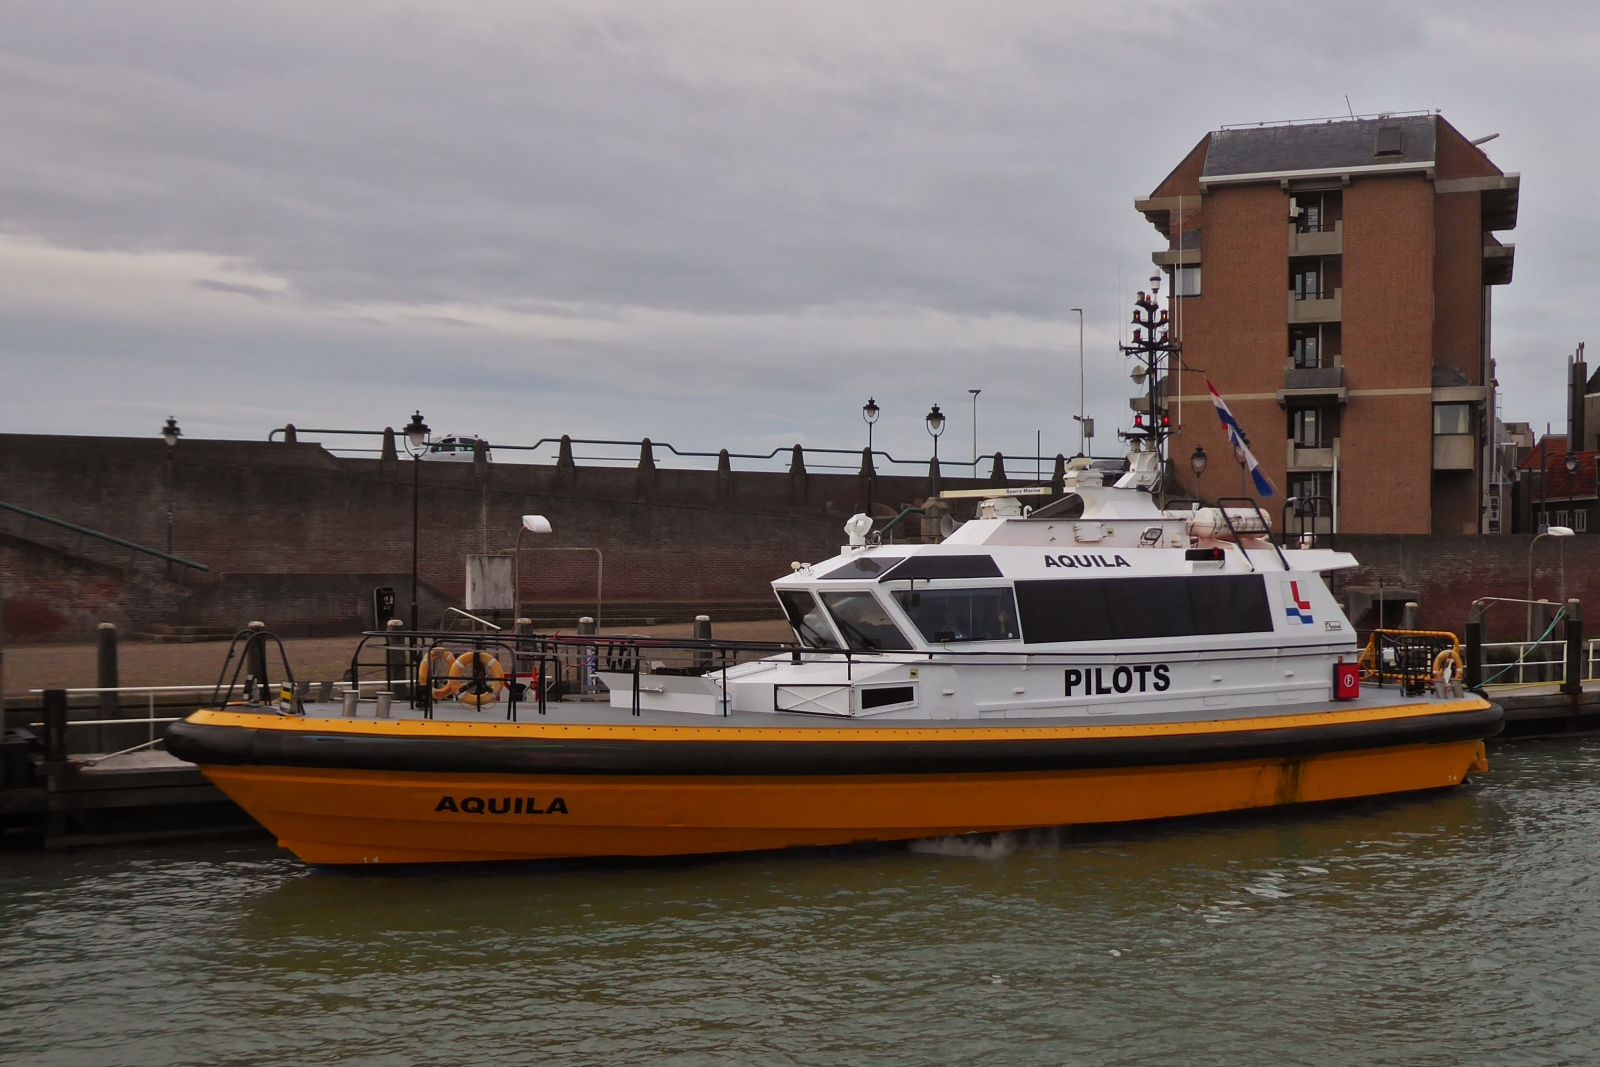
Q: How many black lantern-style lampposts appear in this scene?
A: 7